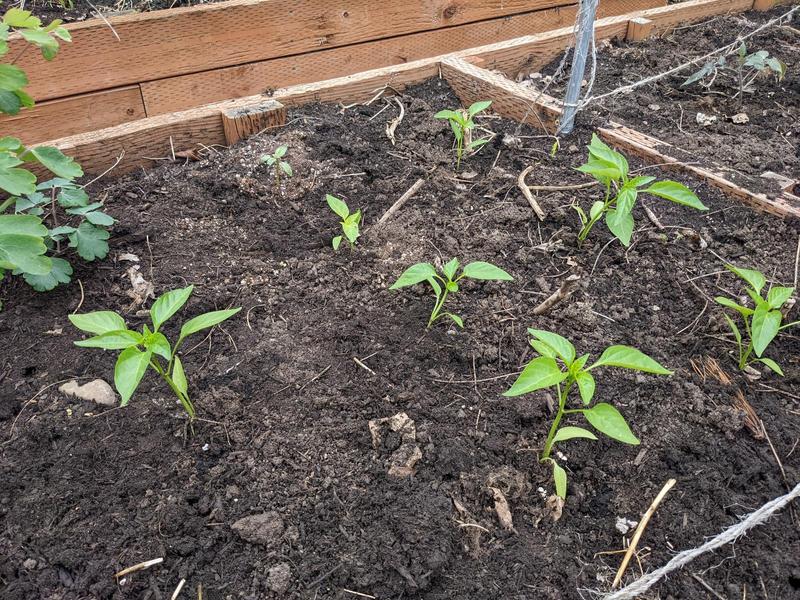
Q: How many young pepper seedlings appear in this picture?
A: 8